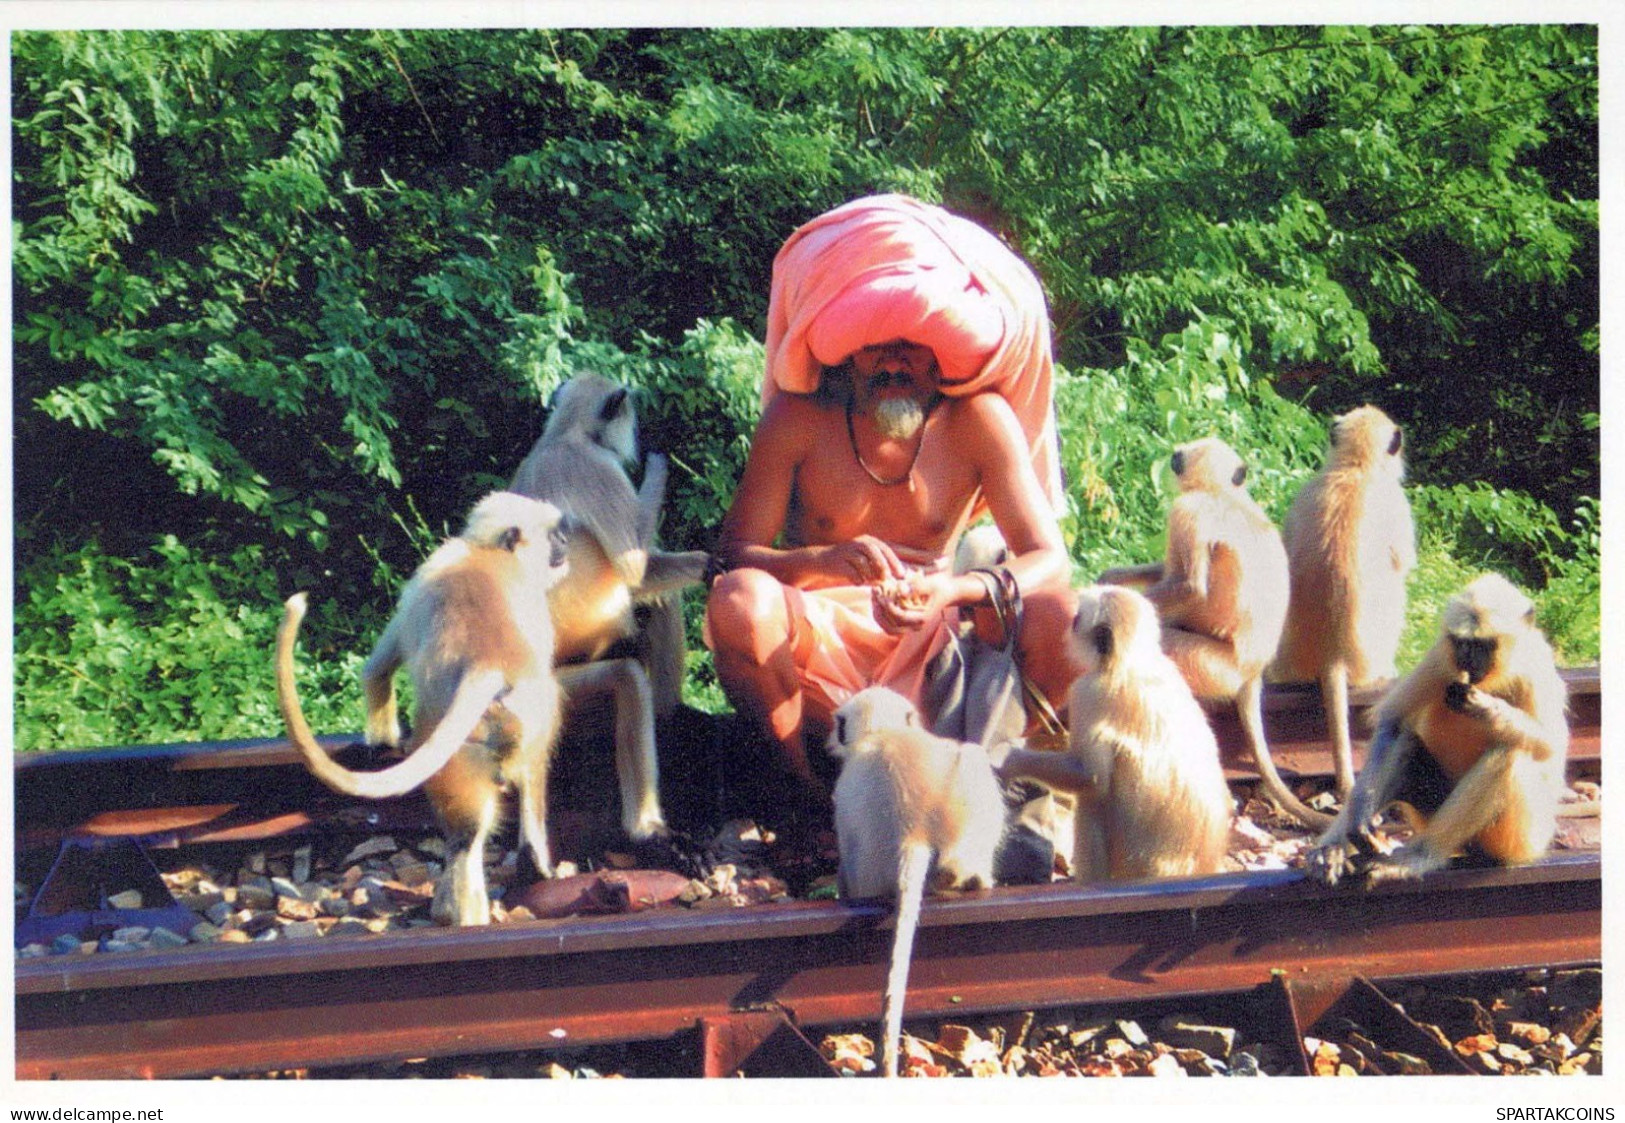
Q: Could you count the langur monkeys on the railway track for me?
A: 8